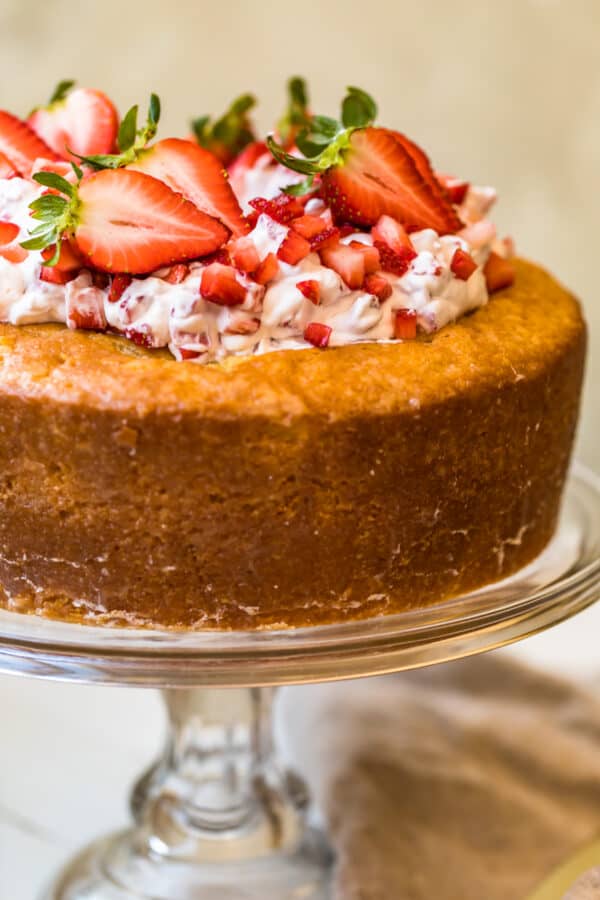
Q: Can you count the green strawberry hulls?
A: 6